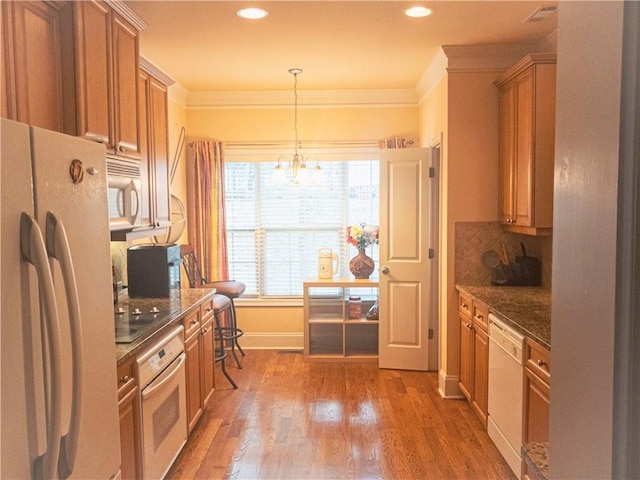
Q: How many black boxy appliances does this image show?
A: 1